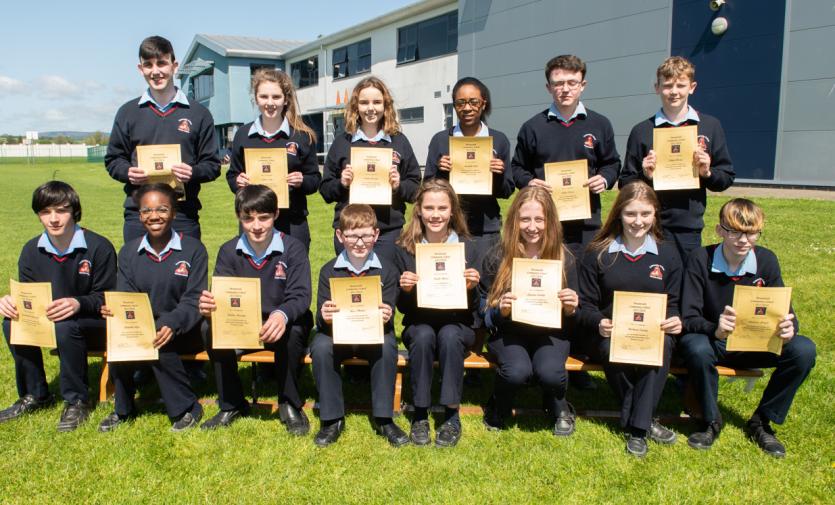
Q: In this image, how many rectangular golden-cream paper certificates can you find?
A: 14